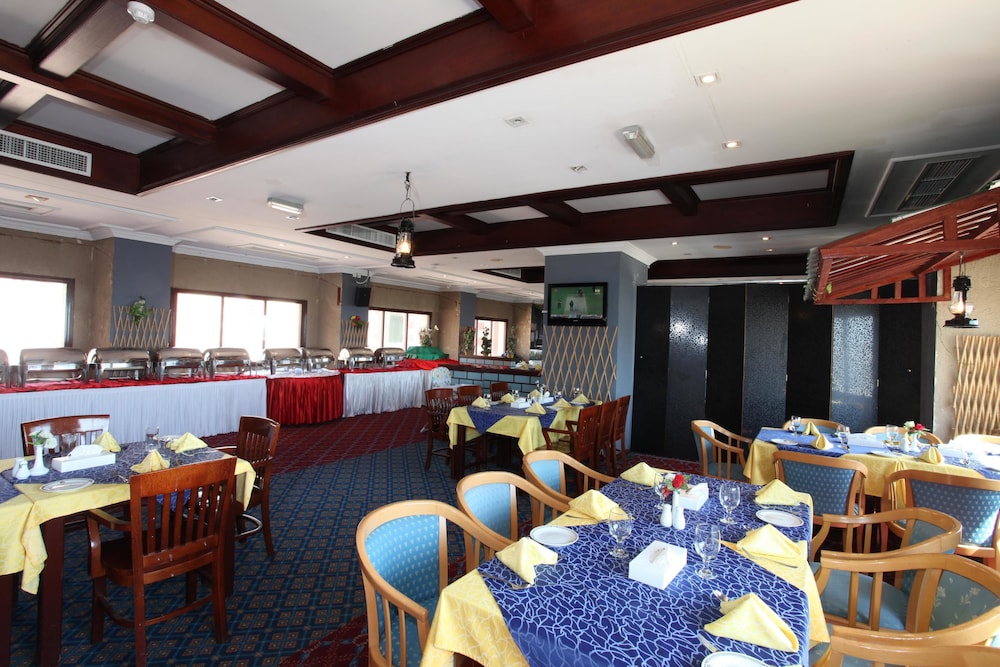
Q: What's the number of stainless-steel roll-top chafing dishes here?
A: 9